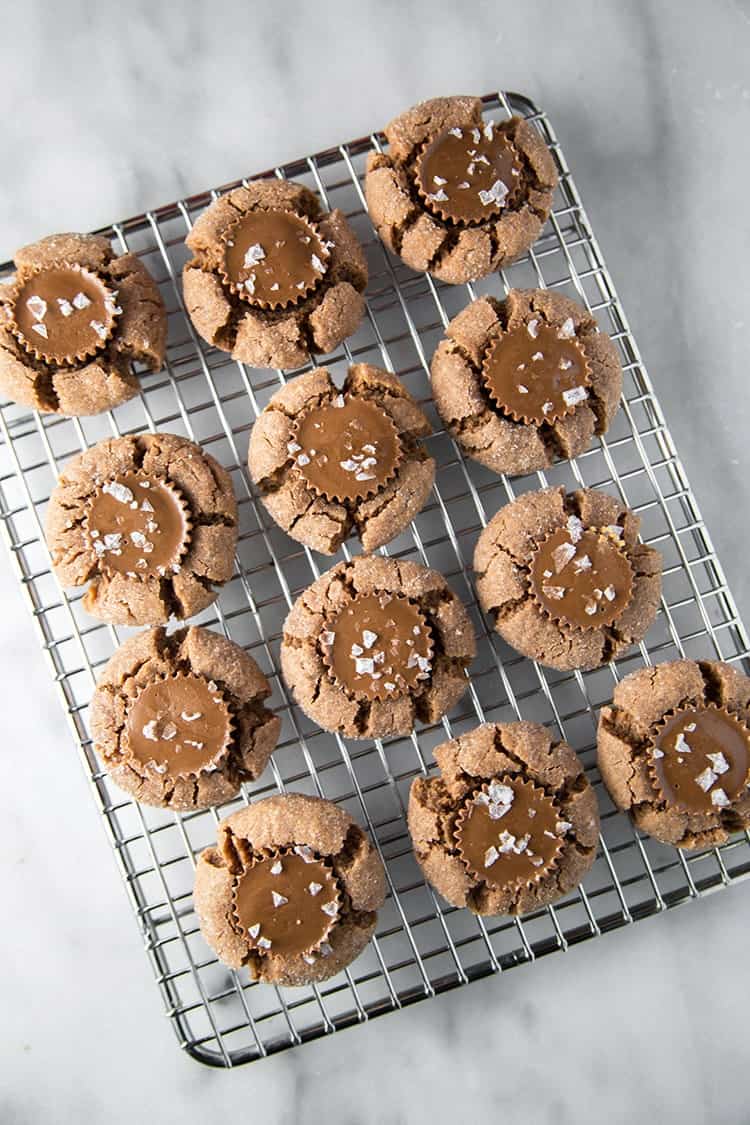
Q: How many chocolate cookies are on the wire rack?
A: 12